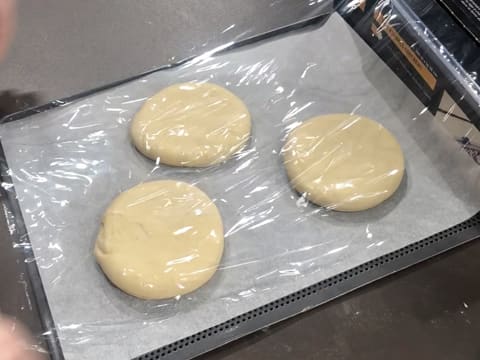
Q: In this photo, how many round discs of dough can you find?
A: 3